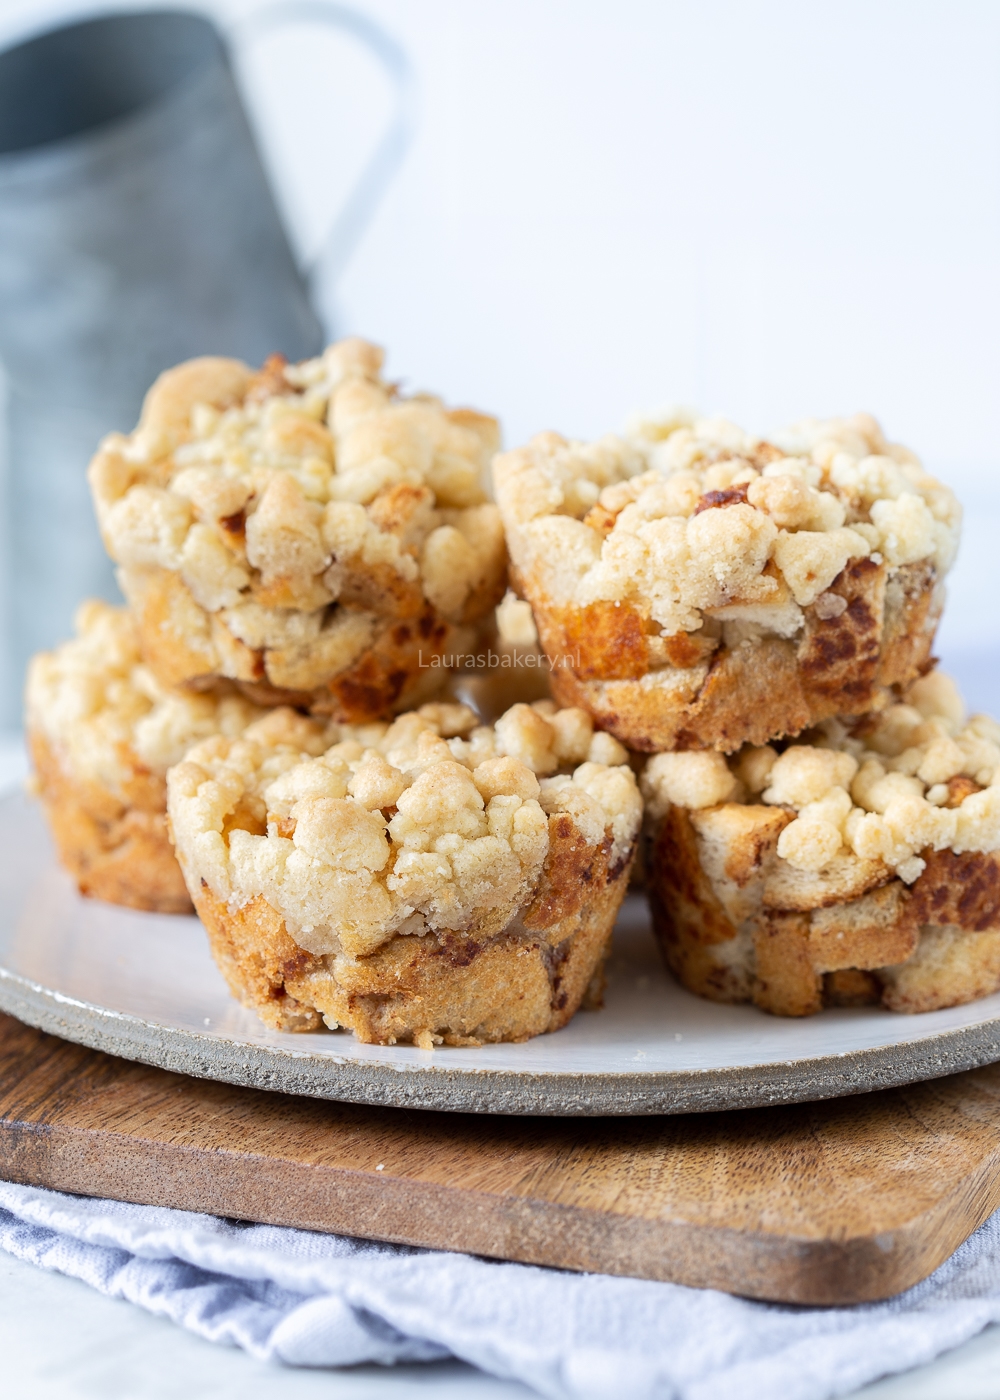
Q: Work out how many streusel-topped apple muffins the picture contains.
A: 5